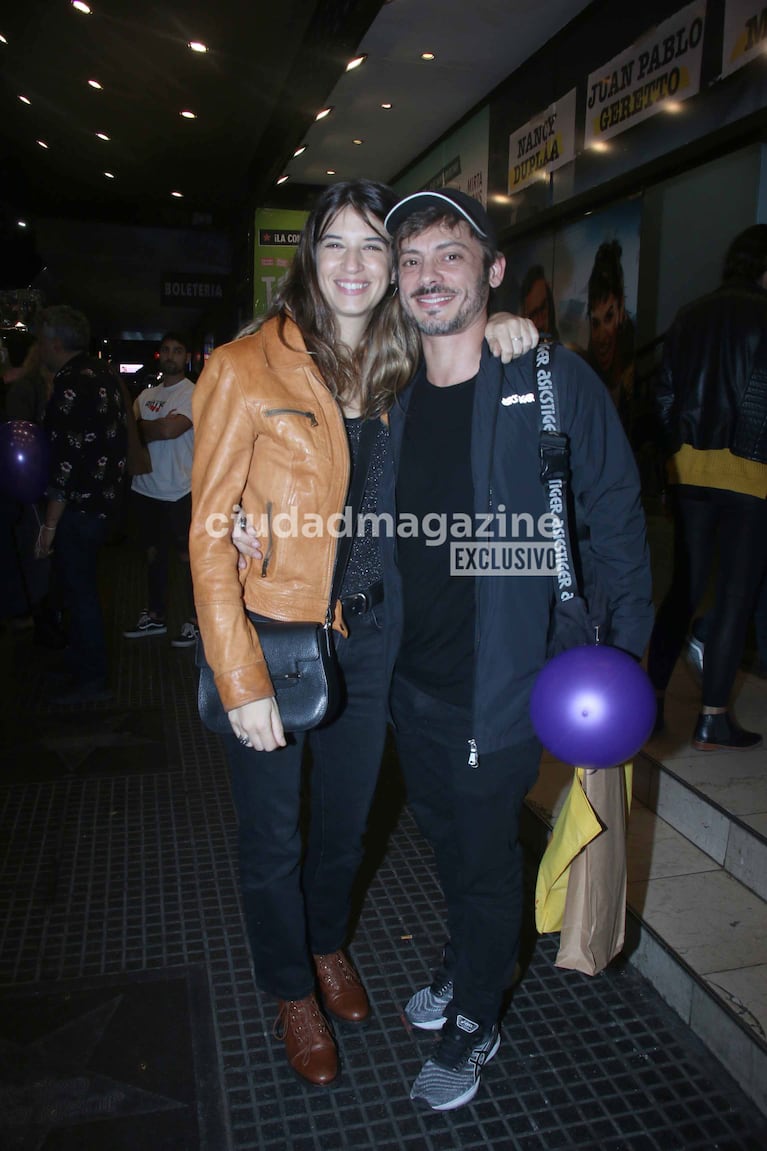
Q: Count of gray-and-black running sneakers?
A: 2